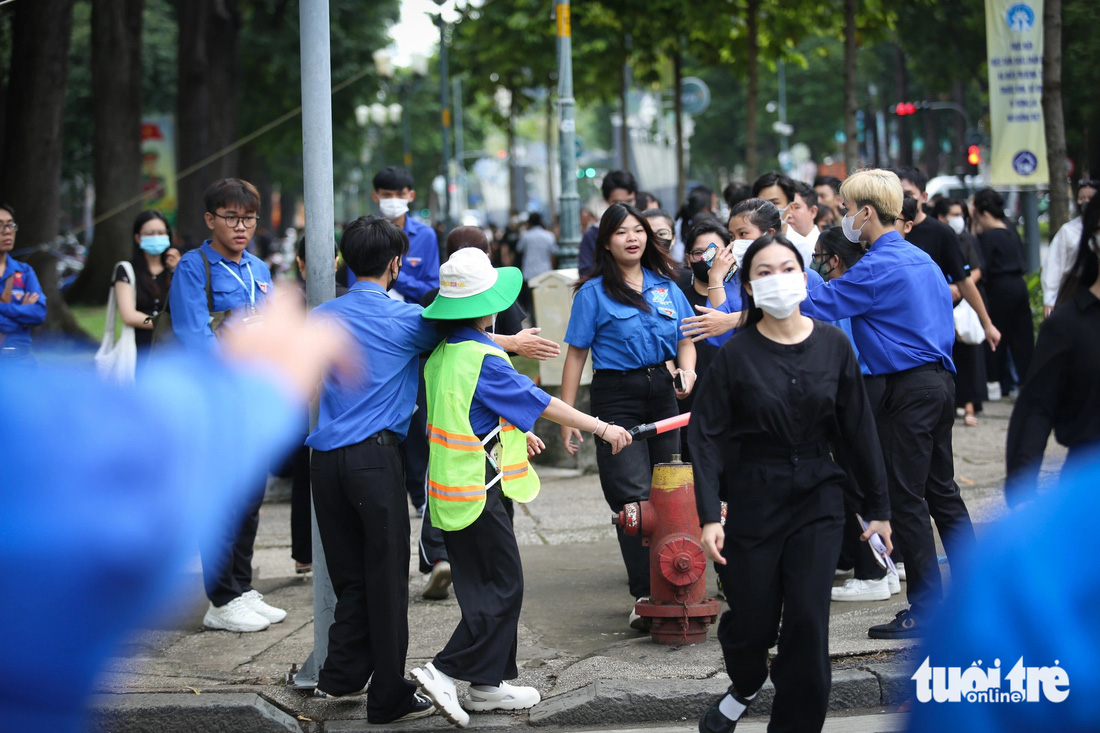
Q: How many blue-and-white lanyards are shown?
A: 1